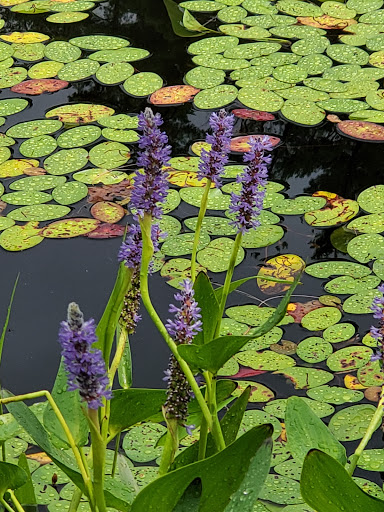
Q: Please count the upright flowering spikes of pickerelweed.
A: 7